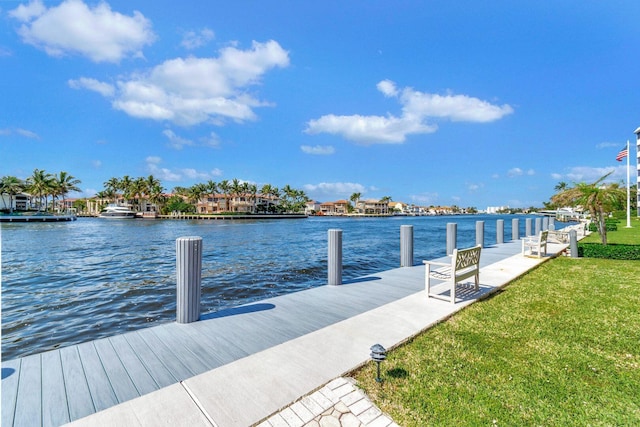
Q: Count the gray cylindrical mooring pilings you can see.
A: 11